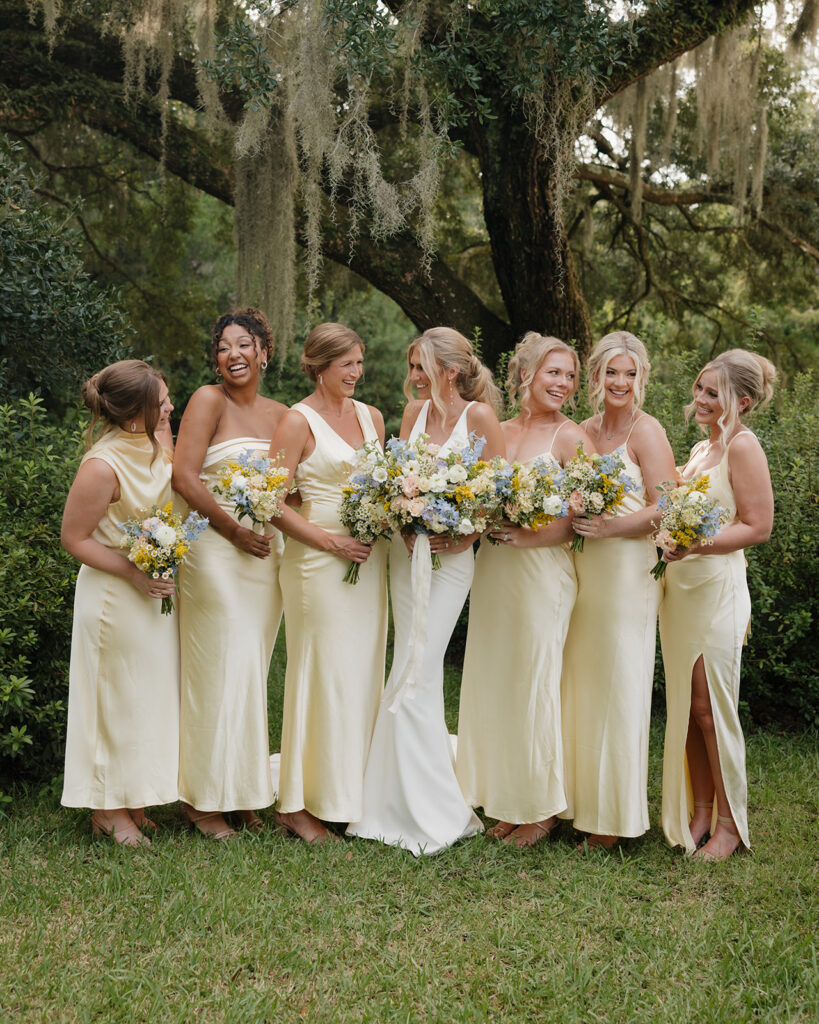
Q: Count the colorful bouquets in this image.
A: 7